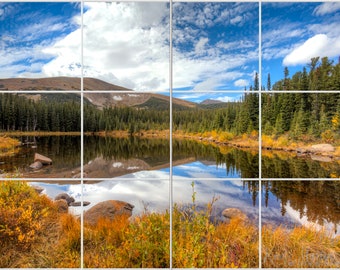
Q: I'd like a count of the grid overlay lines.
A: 5